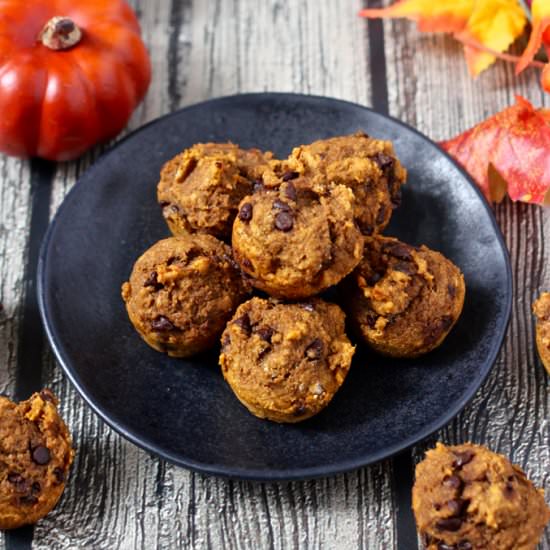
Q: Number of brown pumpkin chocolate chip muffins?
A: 9